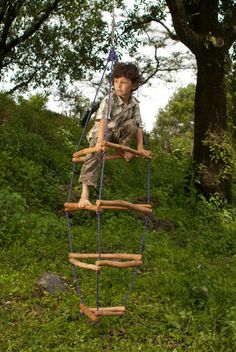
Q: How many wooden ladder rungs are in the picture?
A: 12